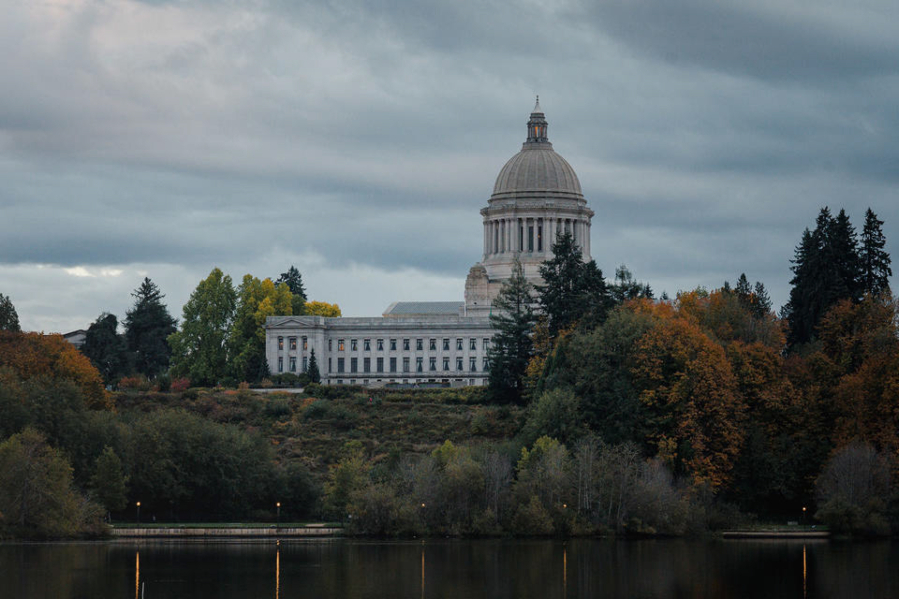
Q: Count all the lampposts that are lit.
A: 5